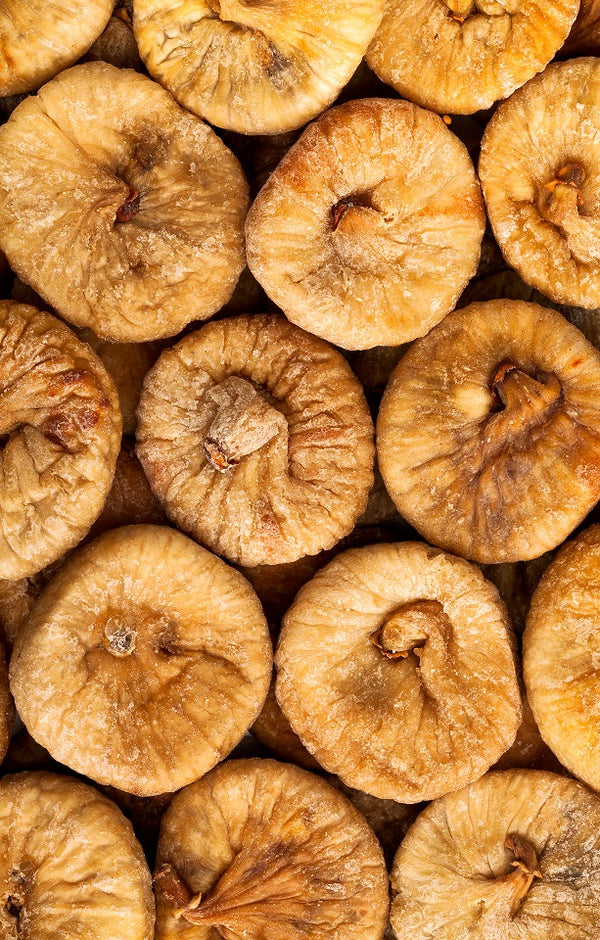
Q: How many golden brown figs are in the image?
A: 15